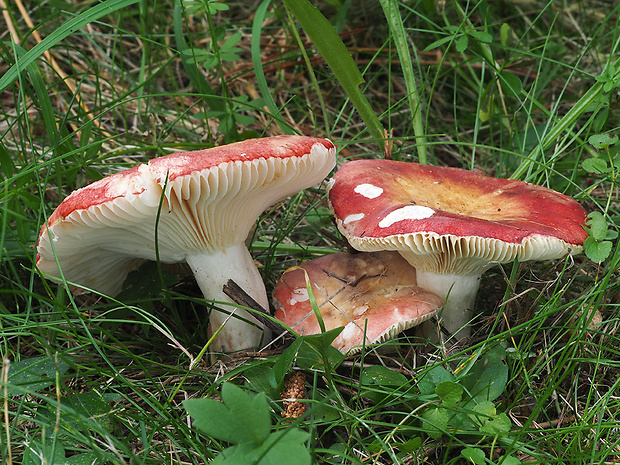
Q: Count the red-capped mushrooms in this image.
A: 3